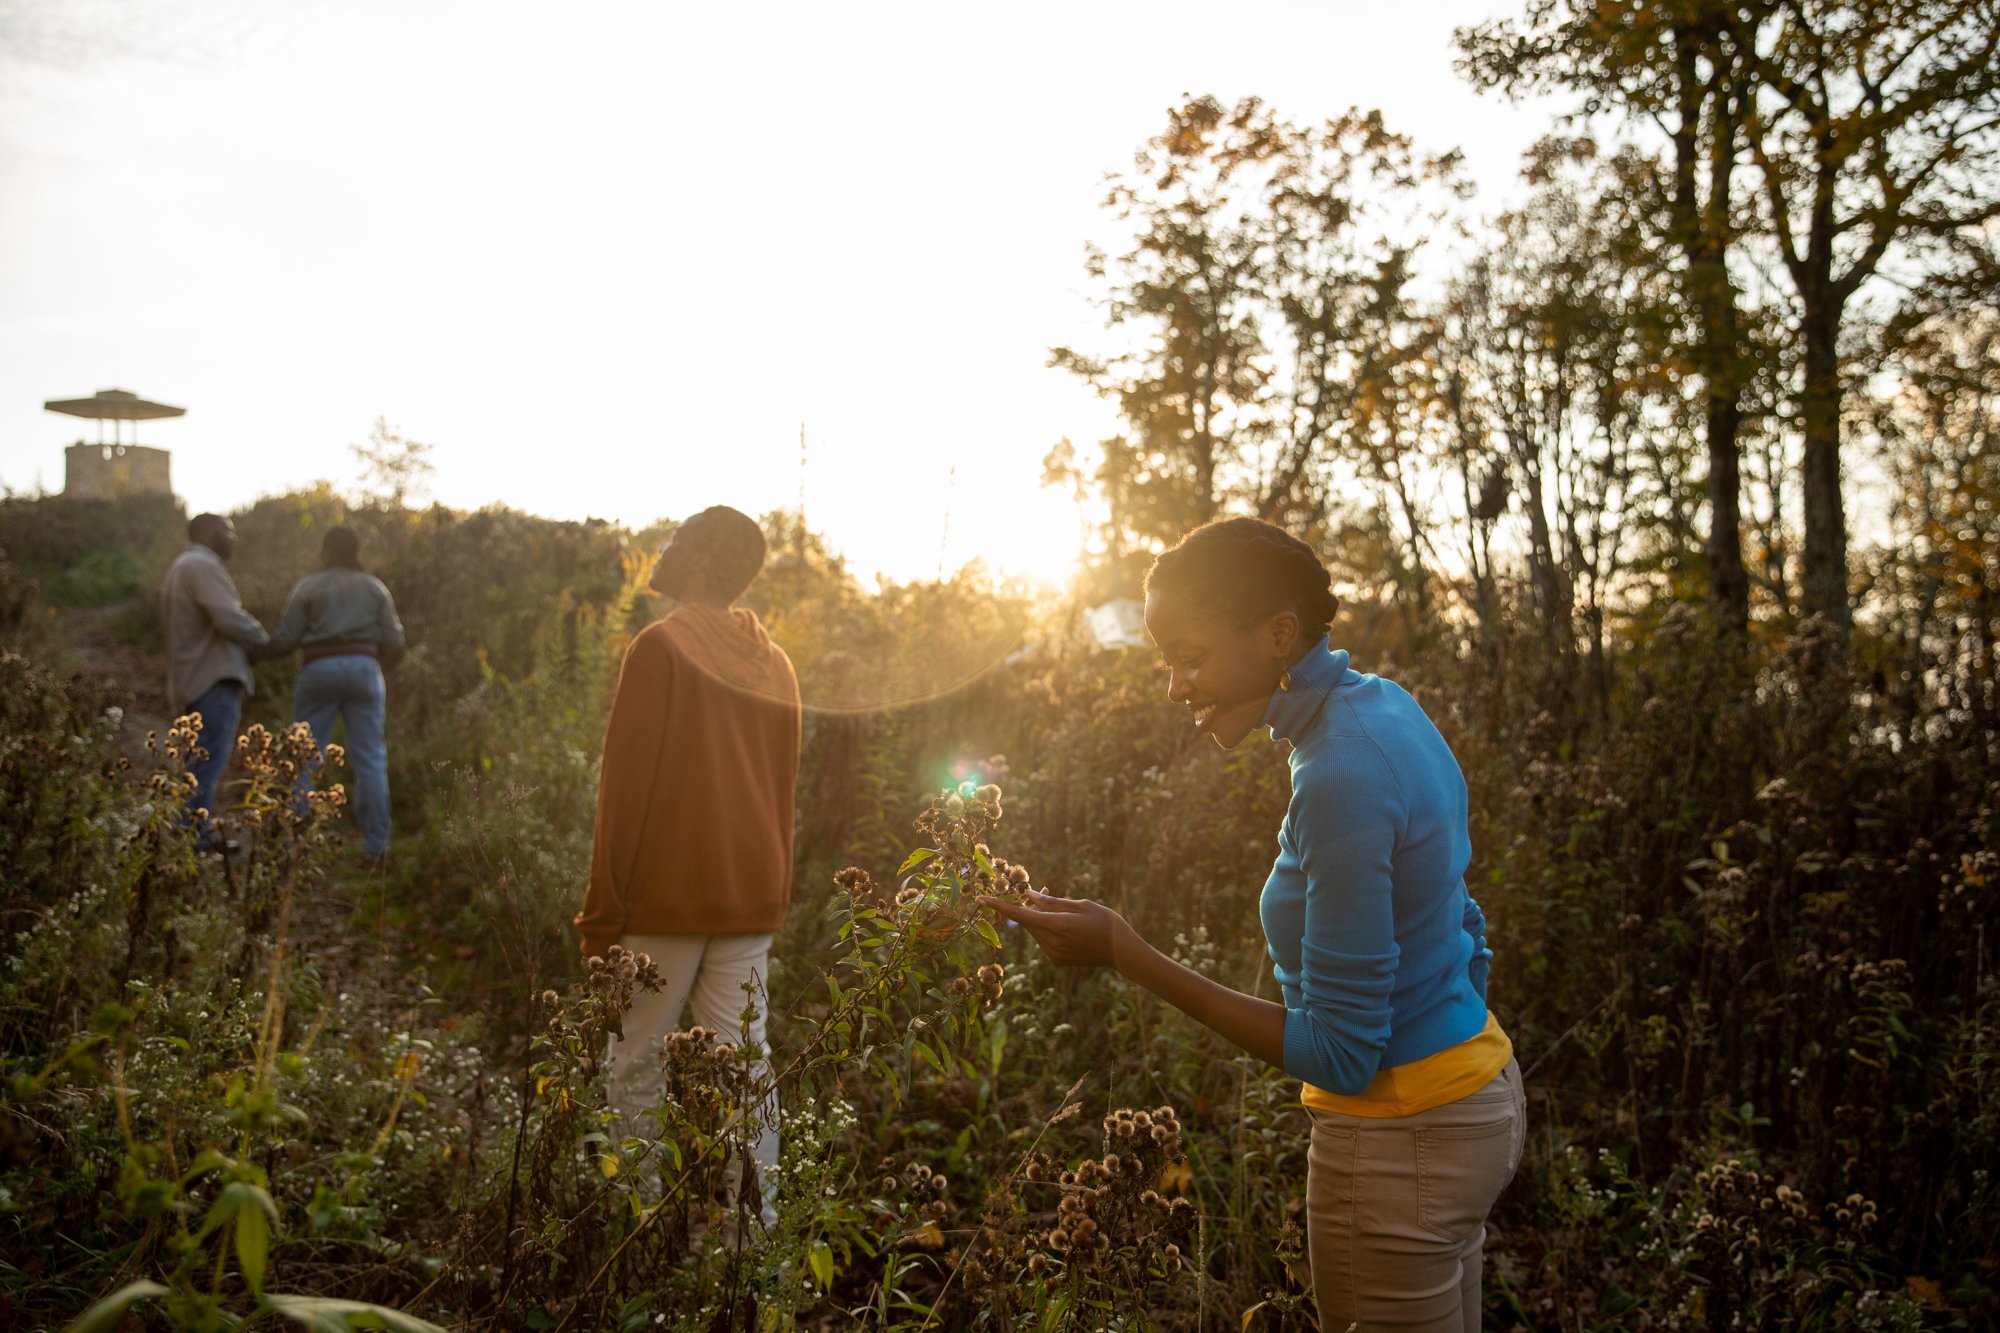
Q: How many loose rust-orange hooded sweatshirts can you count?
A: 1